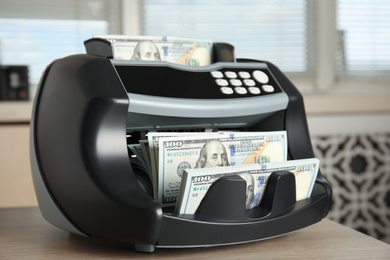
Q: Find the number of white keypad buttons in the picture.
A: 11